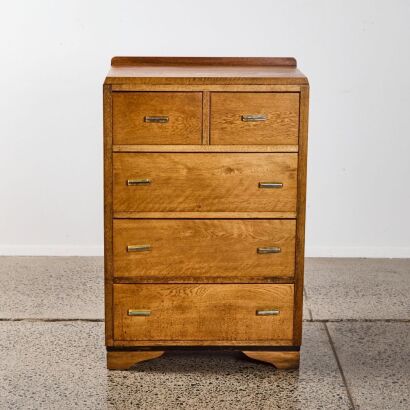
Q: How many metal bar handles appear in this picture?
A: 8